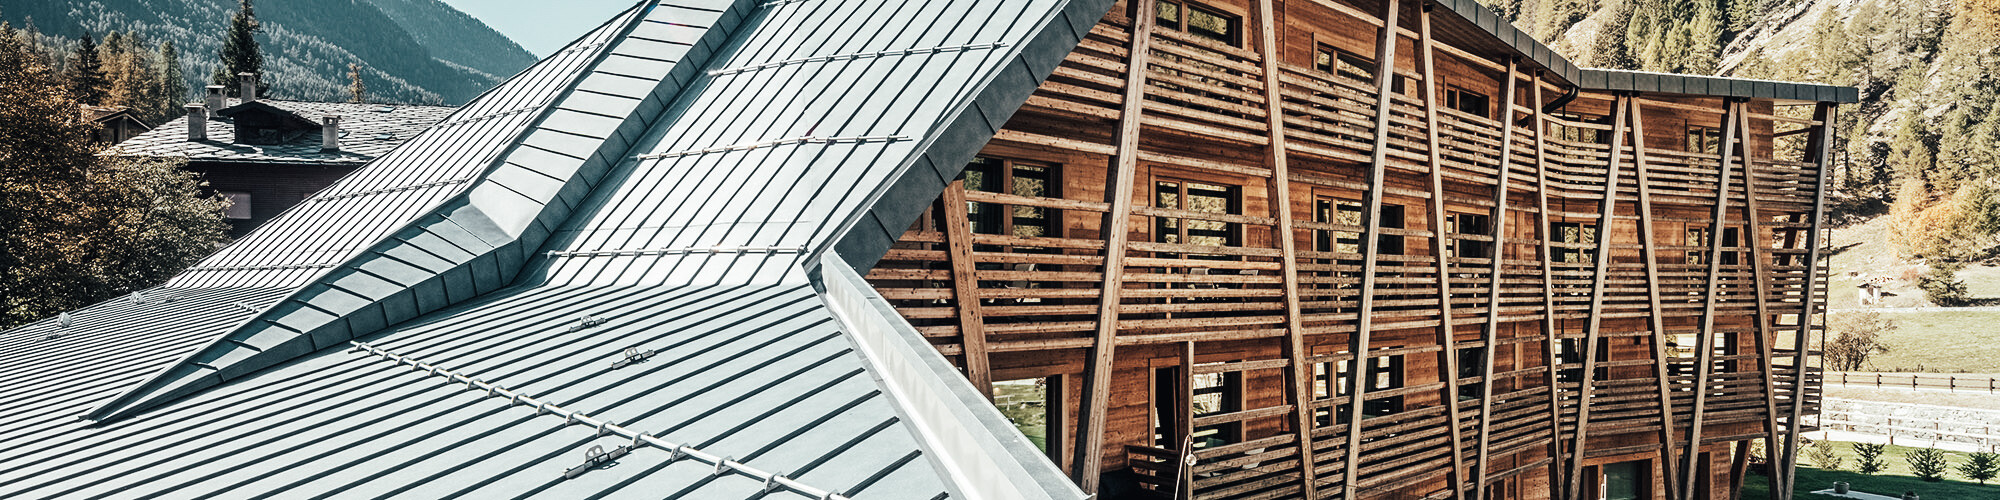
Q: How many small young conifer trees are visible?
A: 4